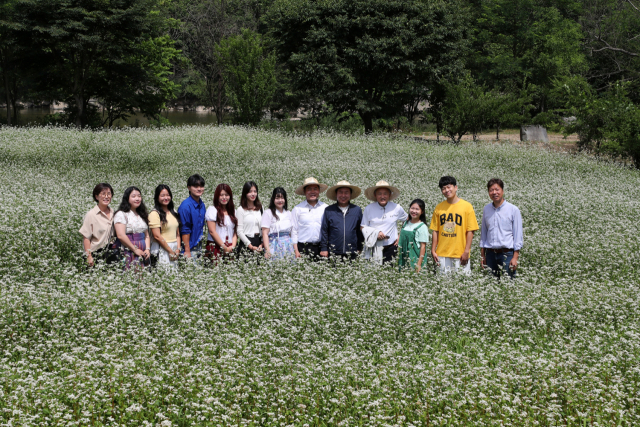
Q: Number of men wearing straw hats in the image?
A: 3